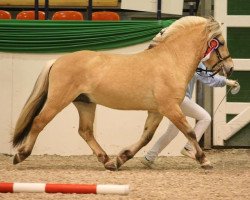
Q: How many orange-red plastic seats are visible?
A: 4